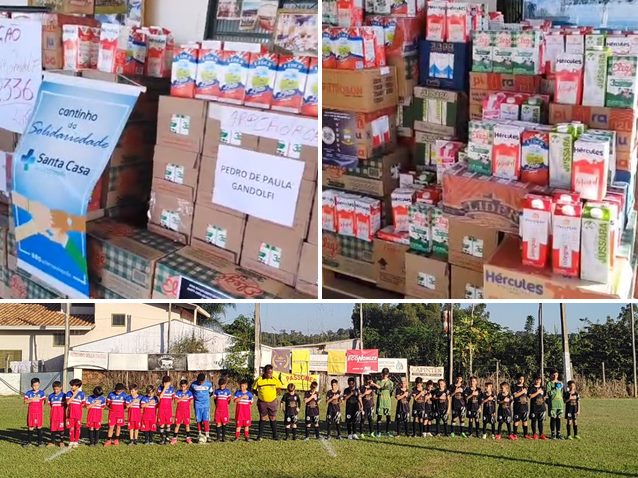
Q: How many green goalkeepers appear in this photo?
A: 2